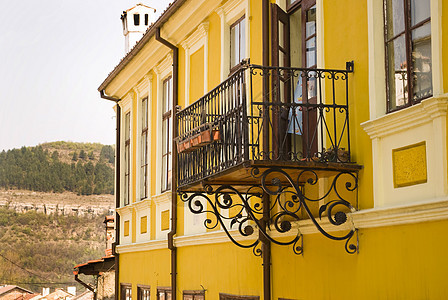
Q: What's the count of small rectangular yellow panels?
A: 4